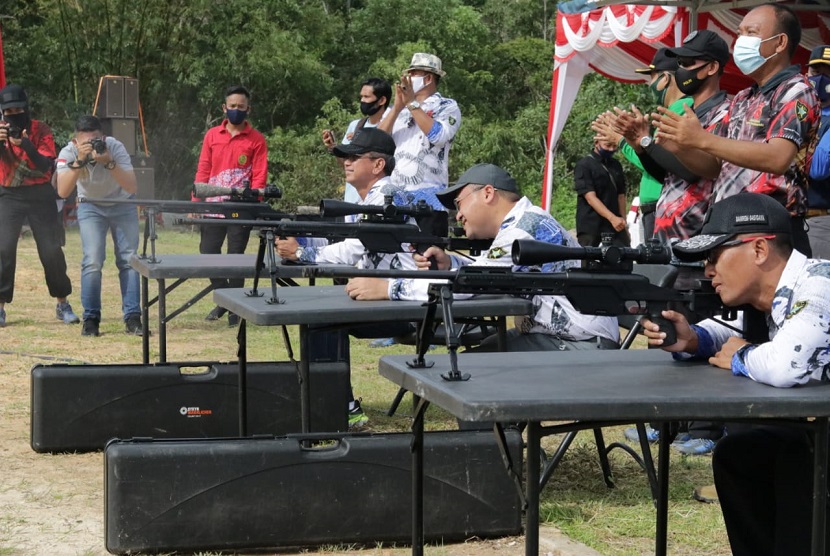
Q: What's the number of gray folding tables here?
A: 3